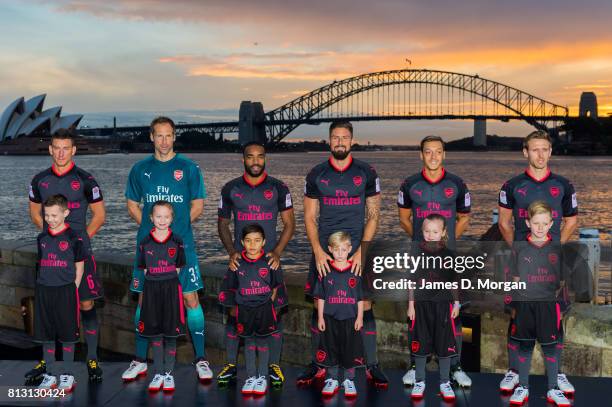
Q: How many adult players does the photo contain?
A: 6